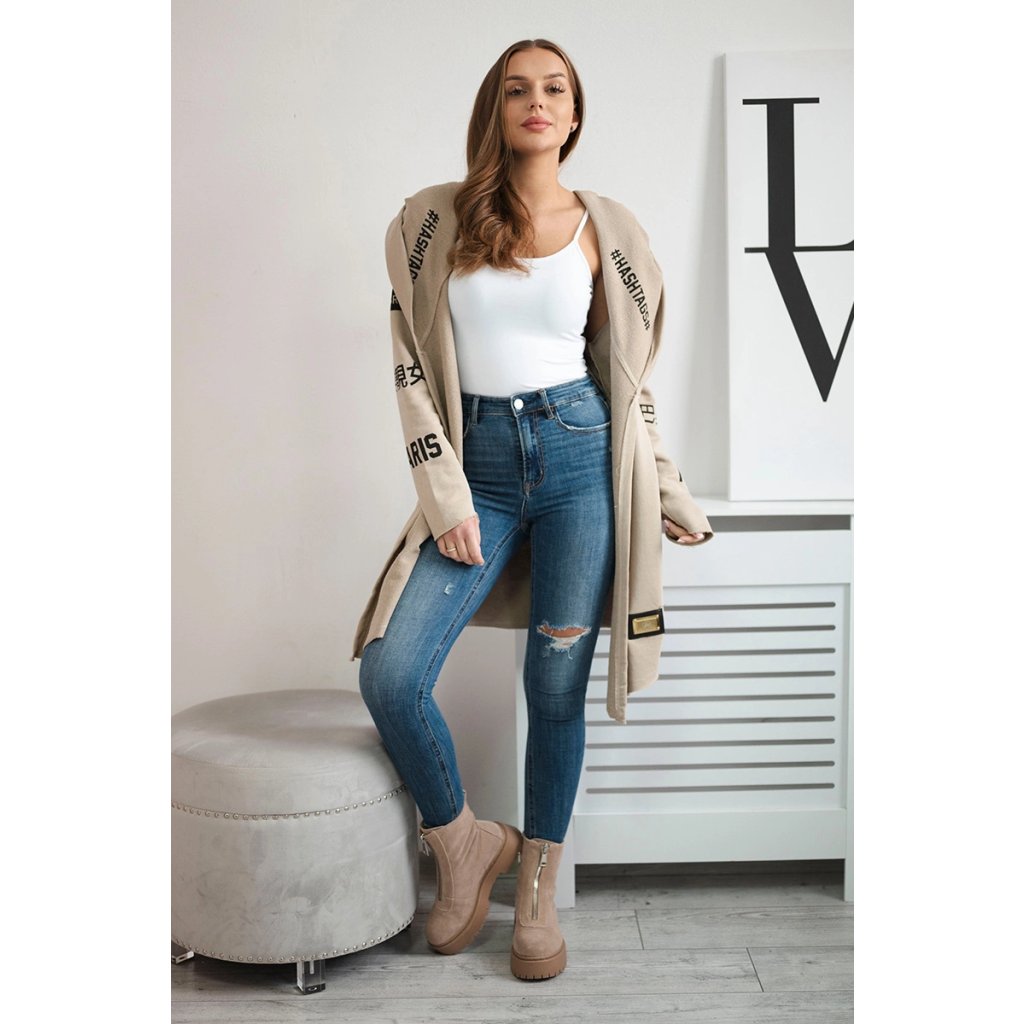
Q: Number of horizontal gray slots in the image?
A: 9